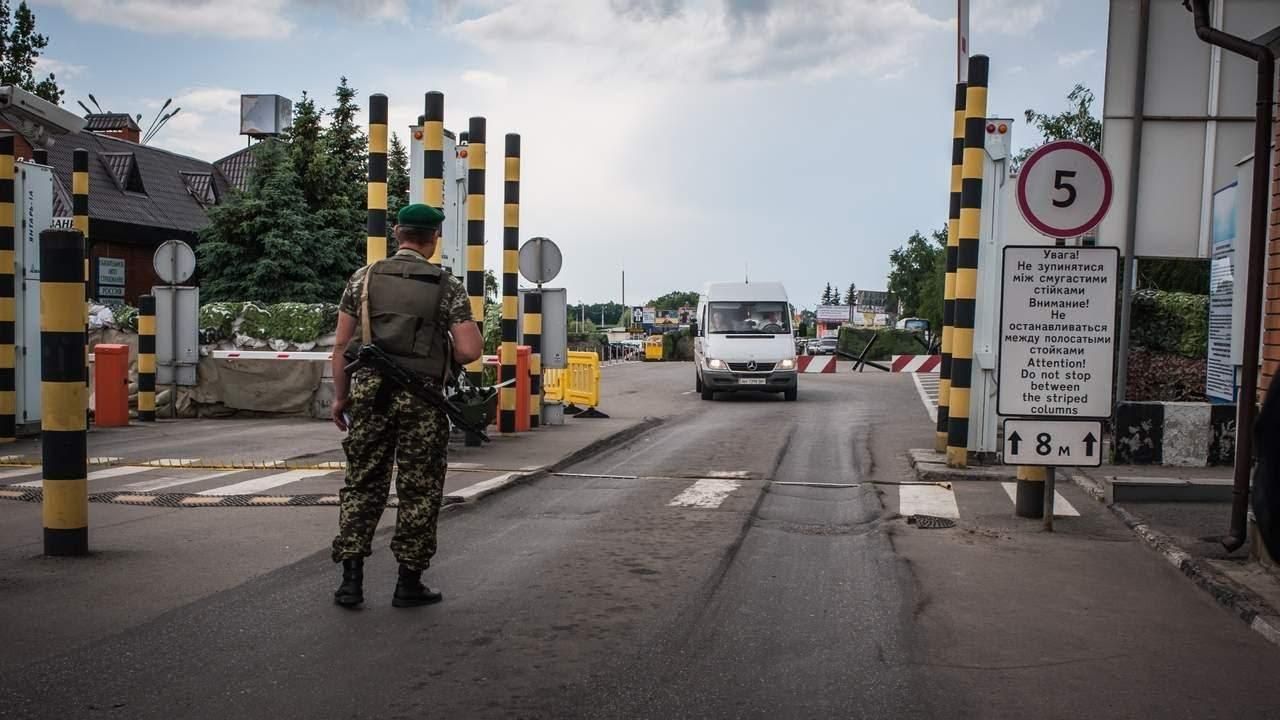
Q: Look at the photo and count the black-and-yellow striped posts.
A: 12